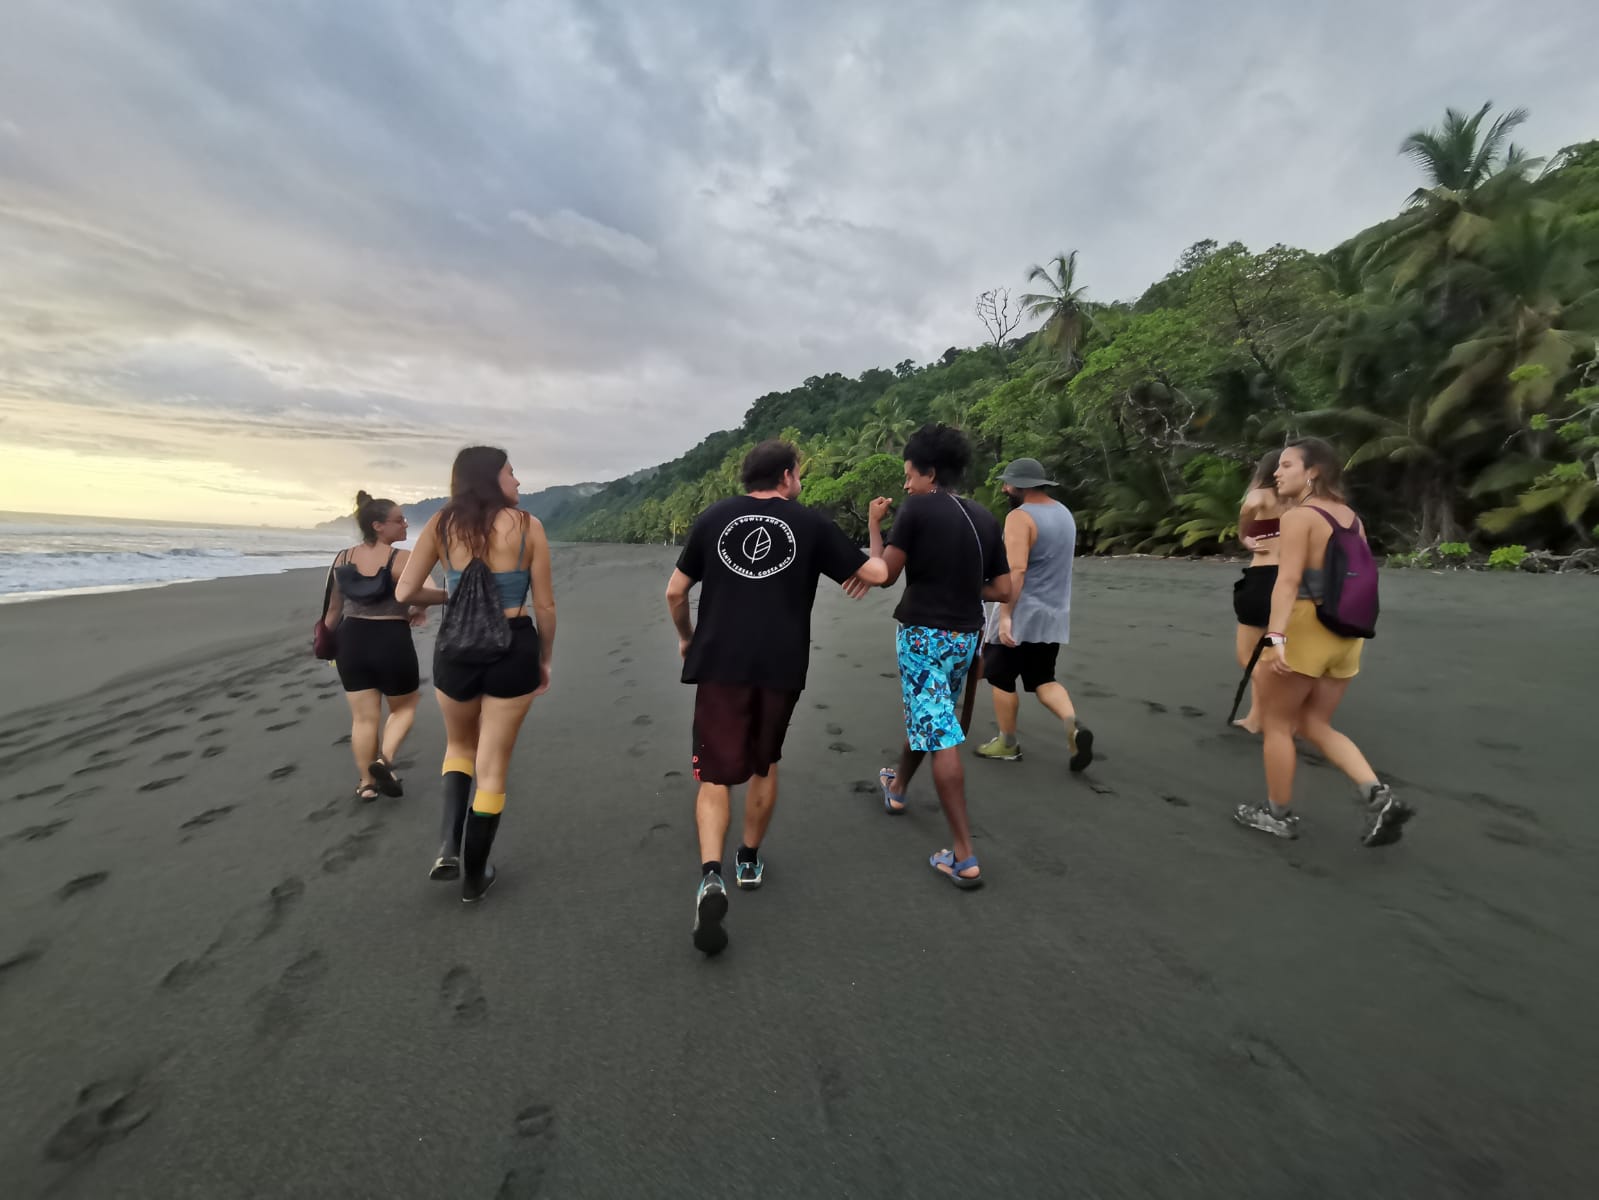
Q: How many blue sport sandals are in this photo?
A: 2